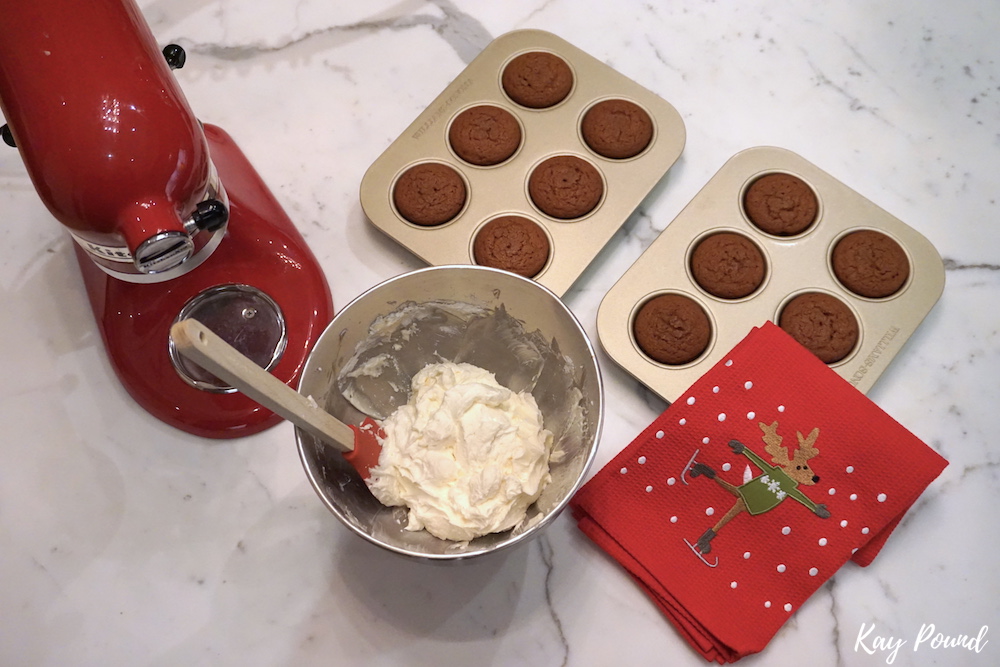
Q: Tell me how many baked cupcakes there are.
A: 11